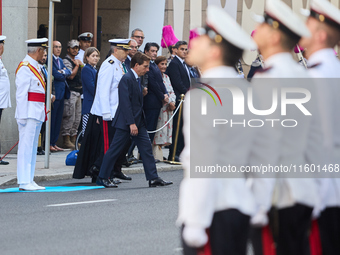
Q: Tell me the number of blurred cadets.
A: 3